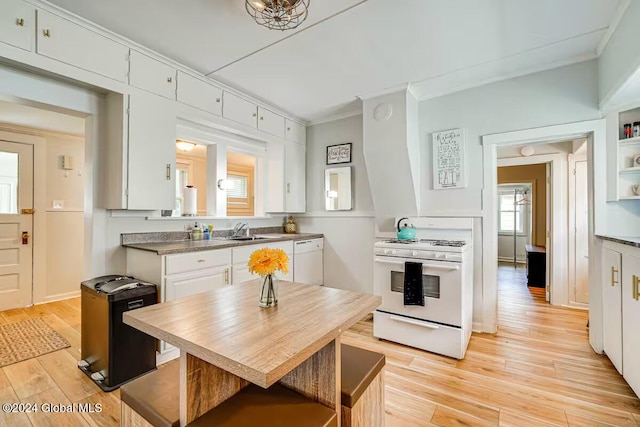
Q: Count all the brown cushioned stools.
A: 3